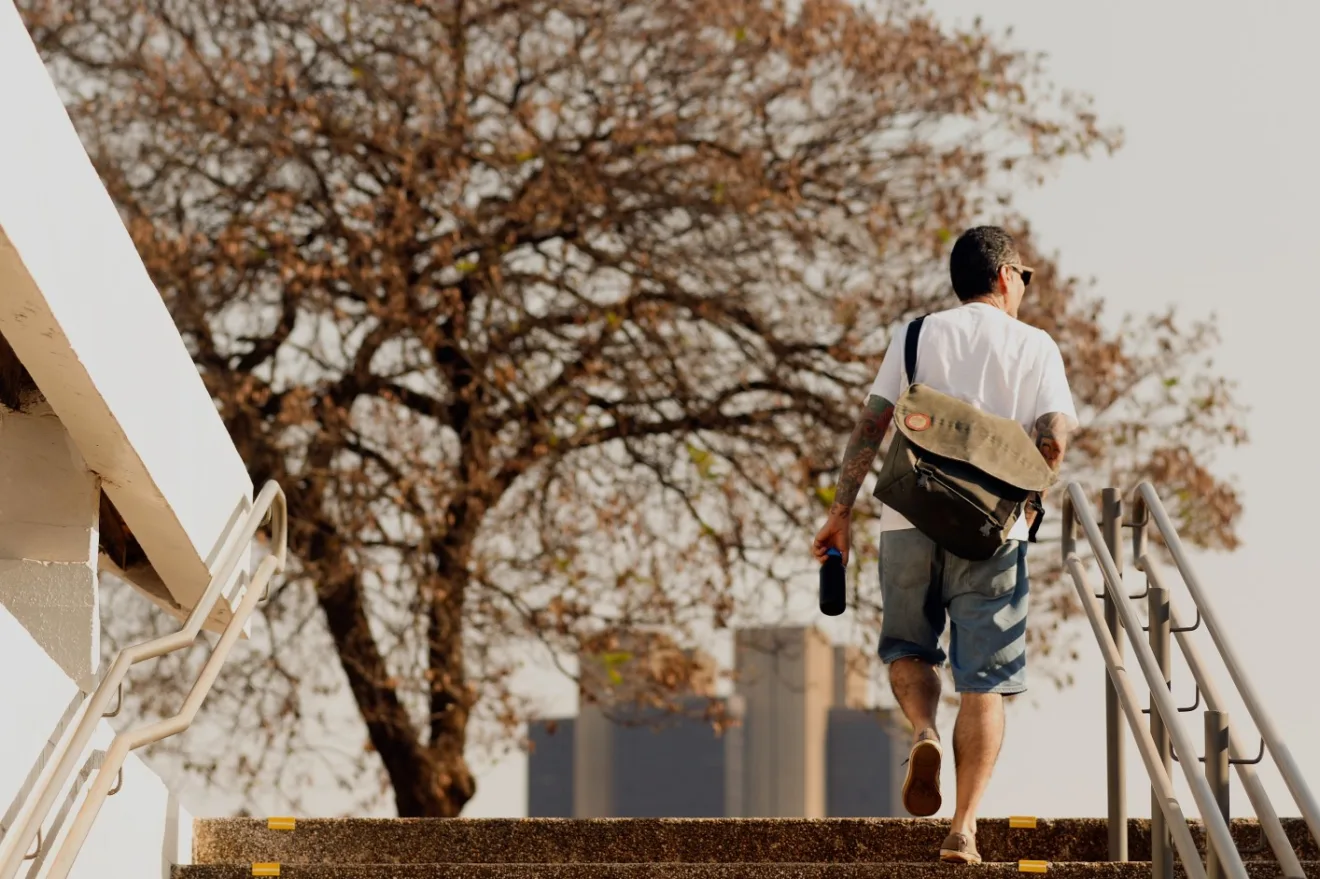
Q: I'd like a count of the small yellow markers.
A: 4